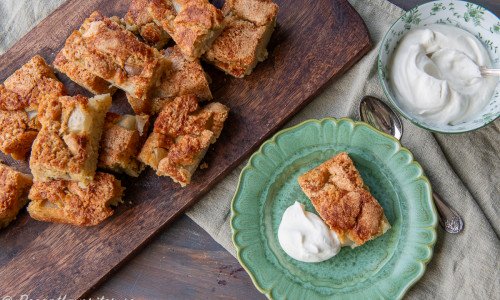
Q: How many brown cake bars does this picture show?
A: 13